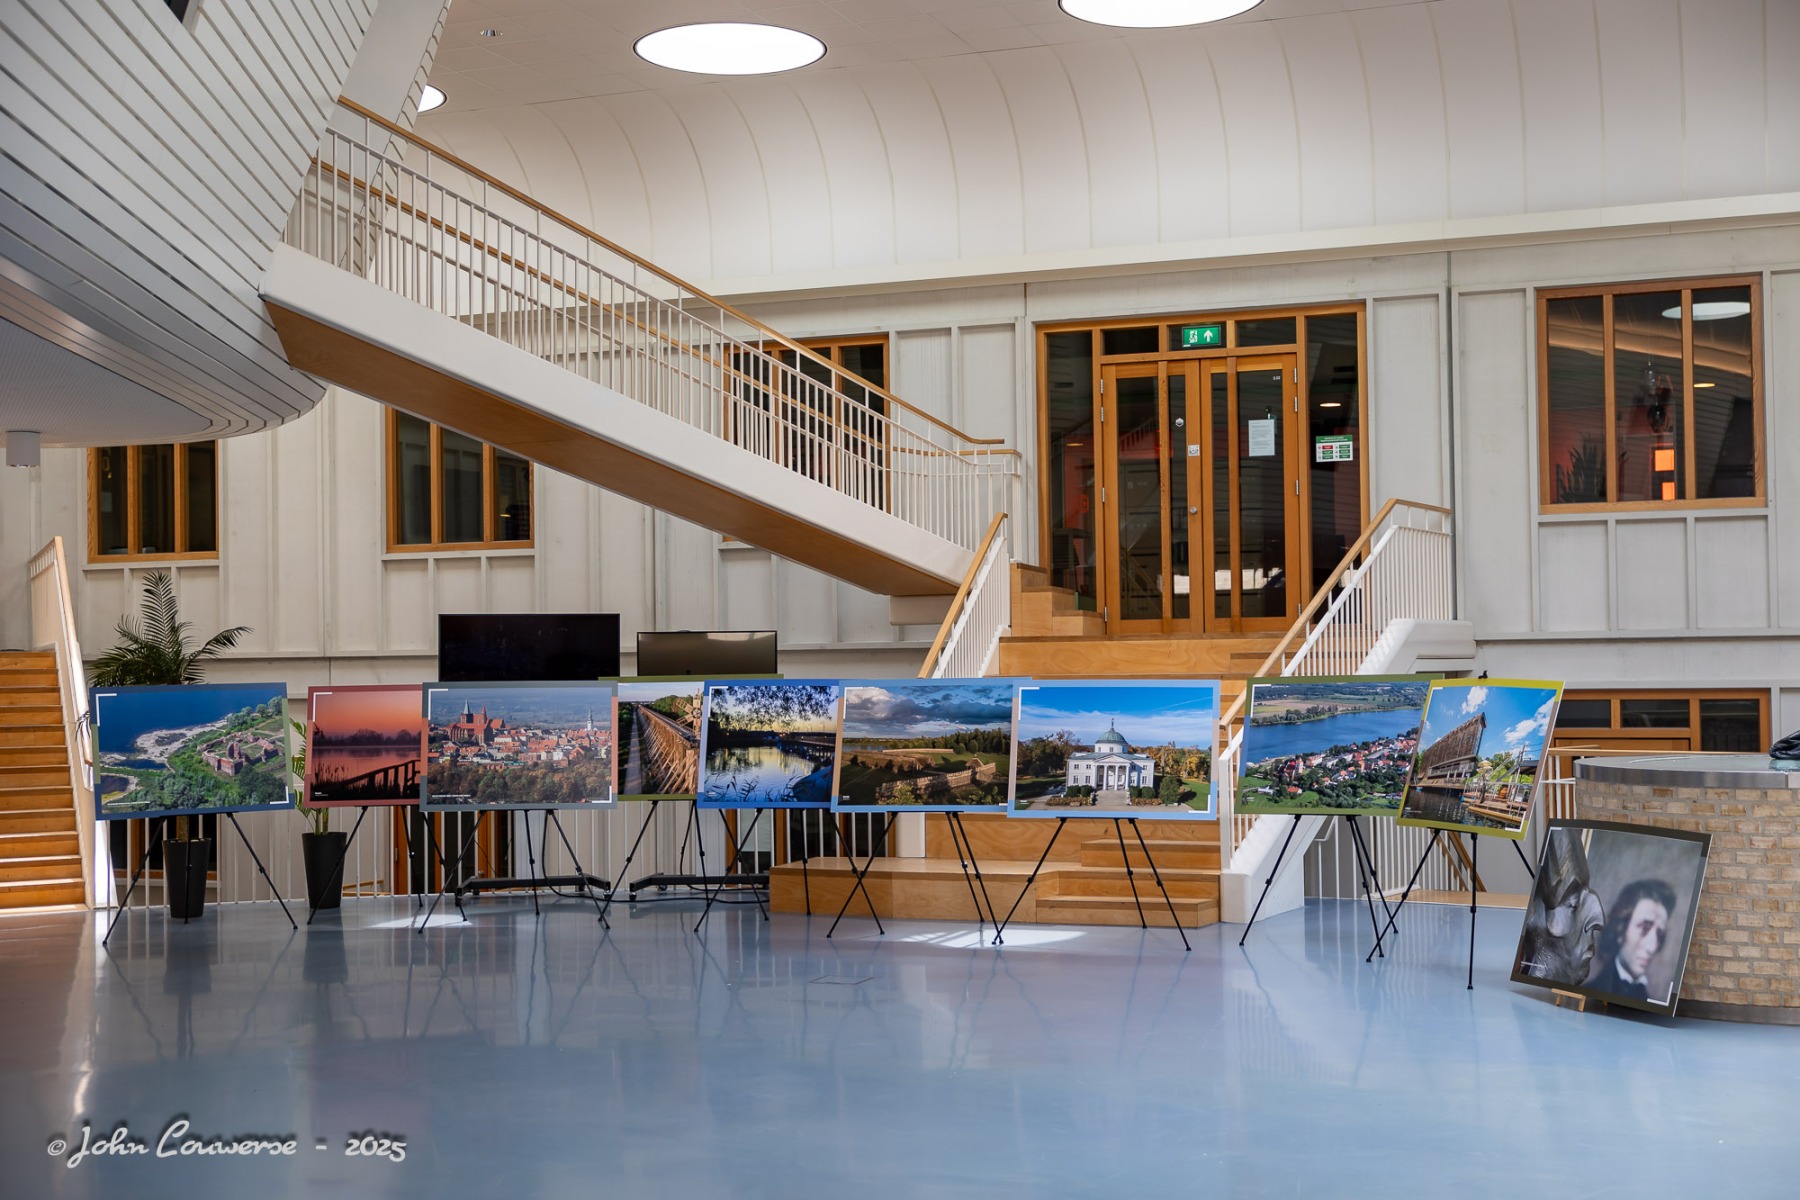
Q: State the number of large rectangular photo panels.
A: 10